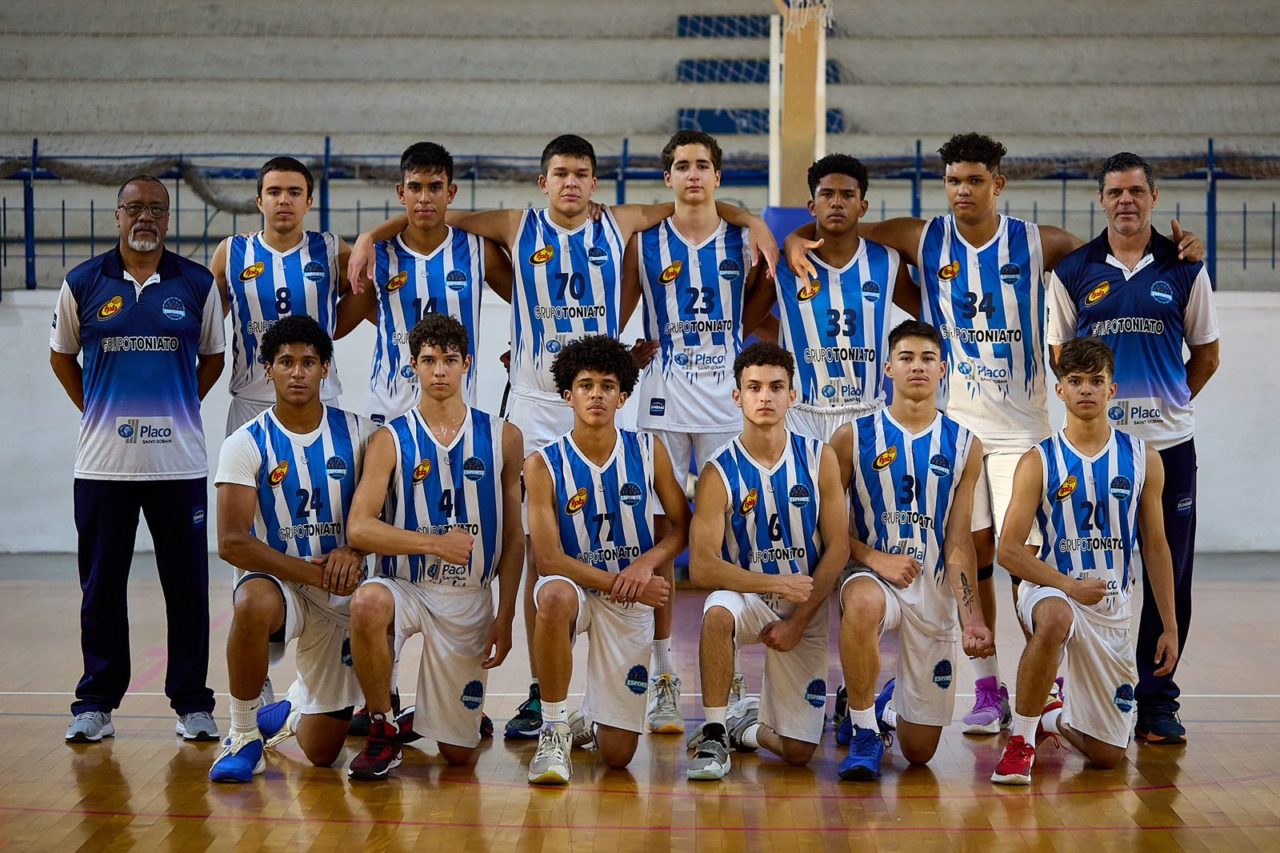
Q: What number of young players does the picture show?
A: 12